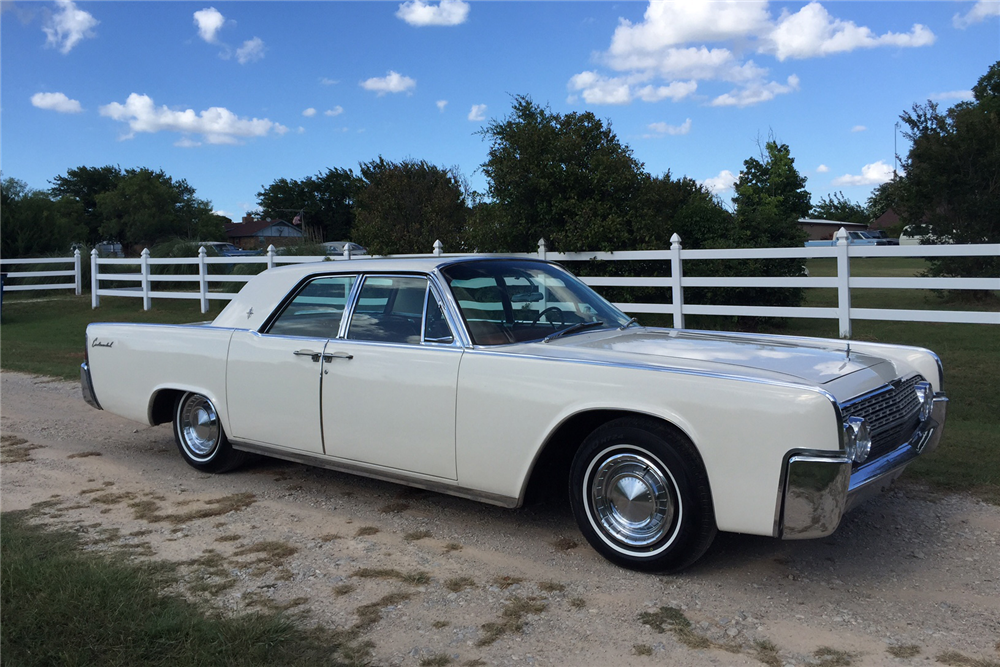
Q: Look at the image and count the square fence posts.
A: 10